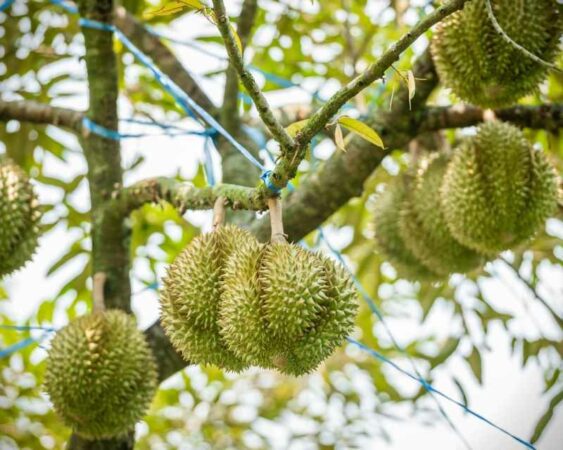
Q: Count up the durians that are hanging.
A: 8